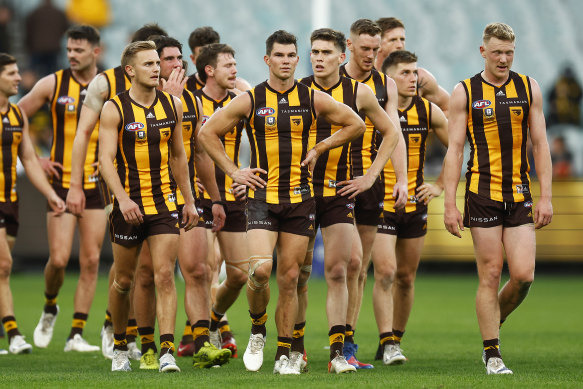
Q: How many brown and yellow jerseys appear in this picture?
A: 13